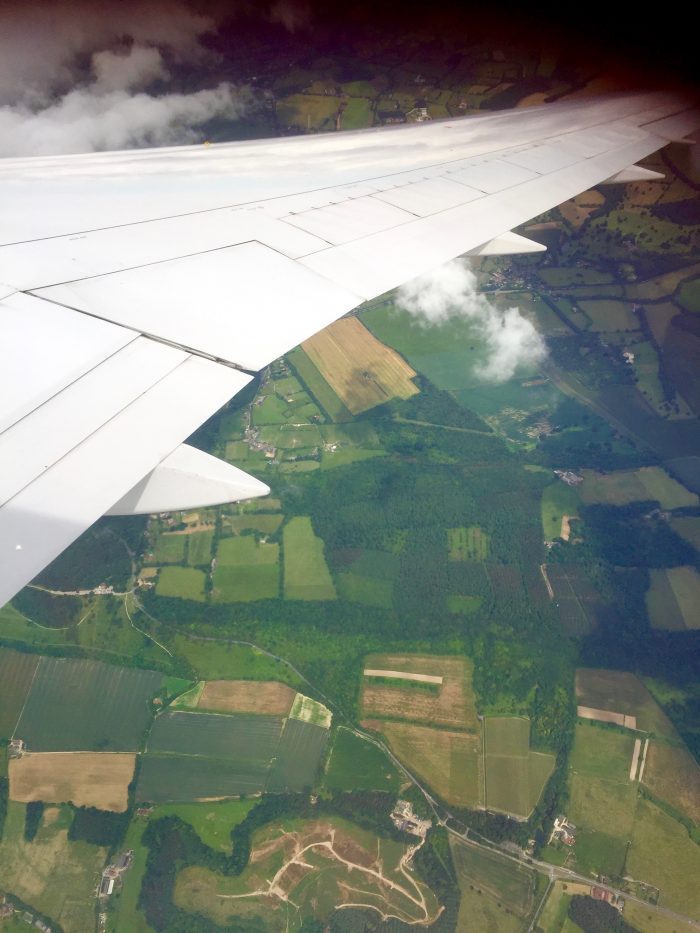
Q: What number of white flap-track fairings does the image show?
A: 3